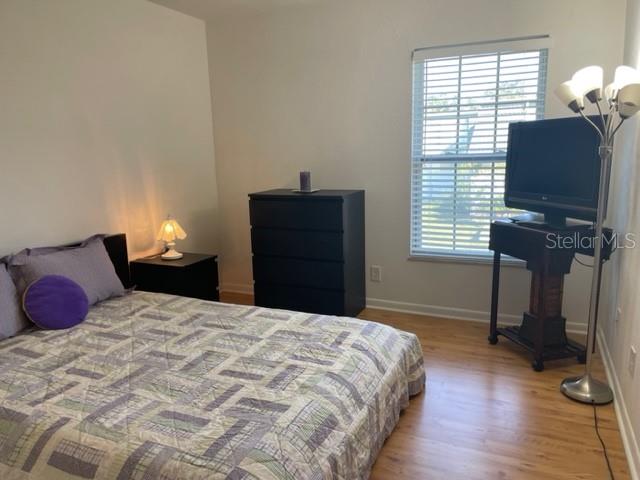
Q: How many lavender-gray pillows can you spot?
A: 2